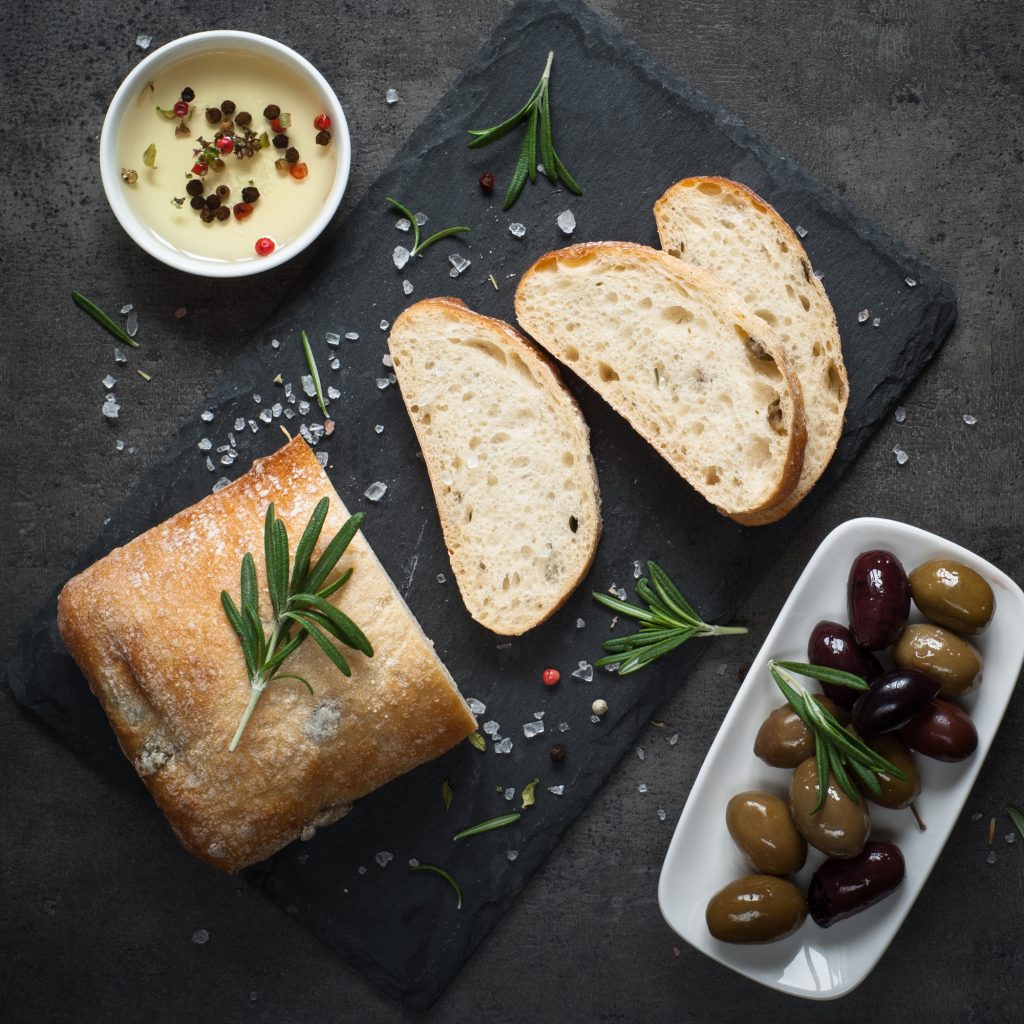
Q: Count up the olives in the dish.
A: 12